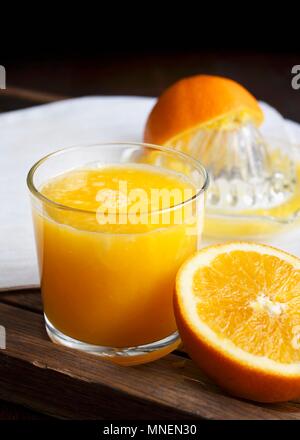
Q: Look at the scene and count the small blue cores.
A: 0